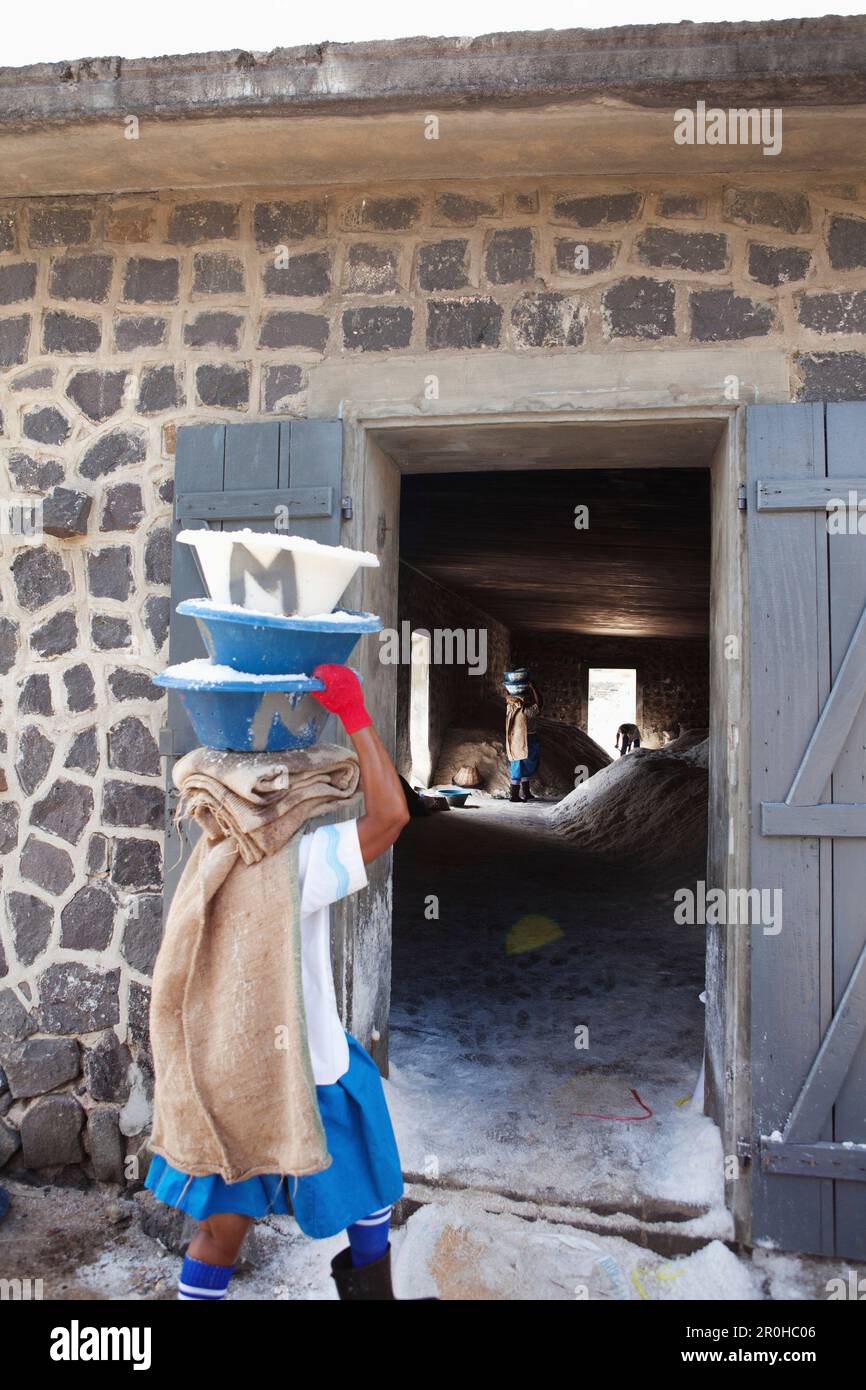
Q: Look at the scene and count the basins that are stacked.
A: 3